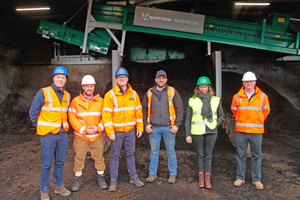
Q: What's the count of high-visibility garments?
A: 6